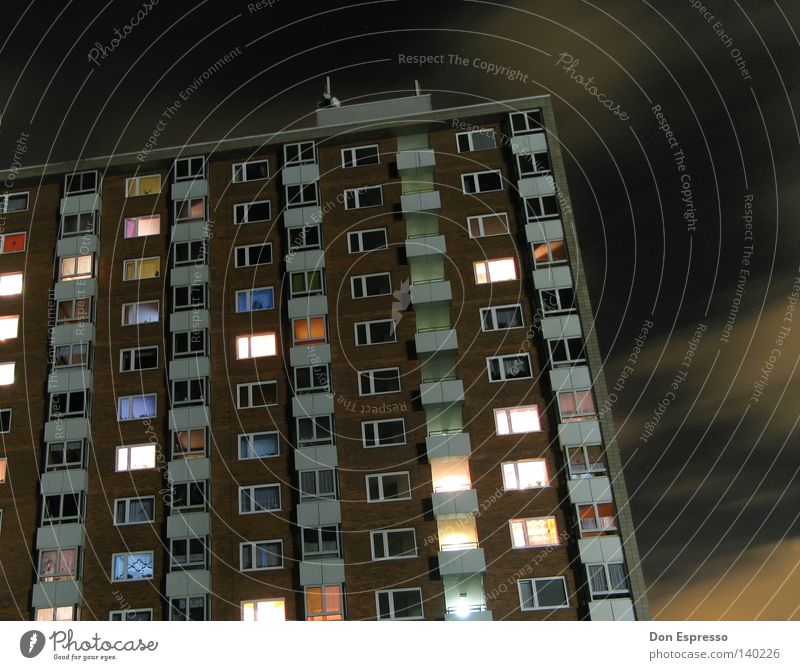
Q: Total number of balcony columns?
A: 5